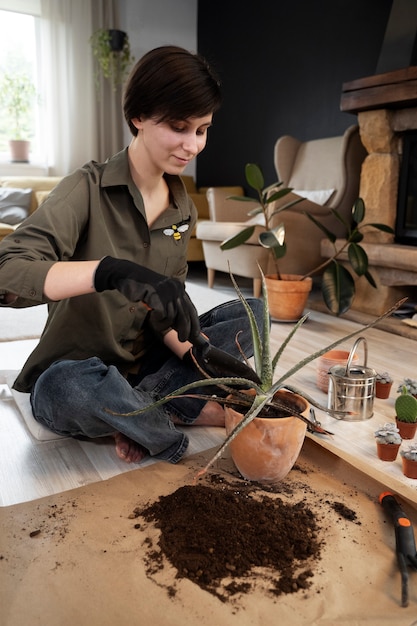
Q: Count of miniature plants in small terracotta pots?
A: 5